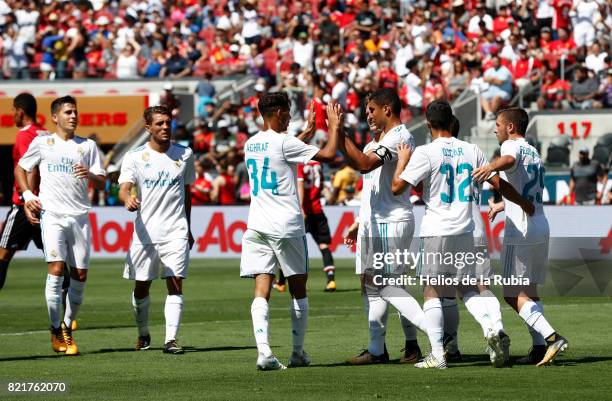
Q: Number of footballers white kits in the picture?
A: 8